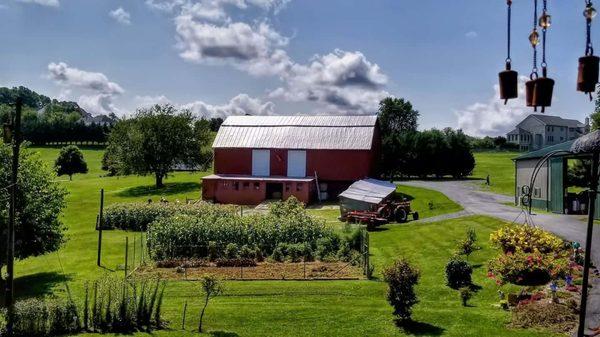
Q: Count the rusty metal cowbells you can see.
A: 4